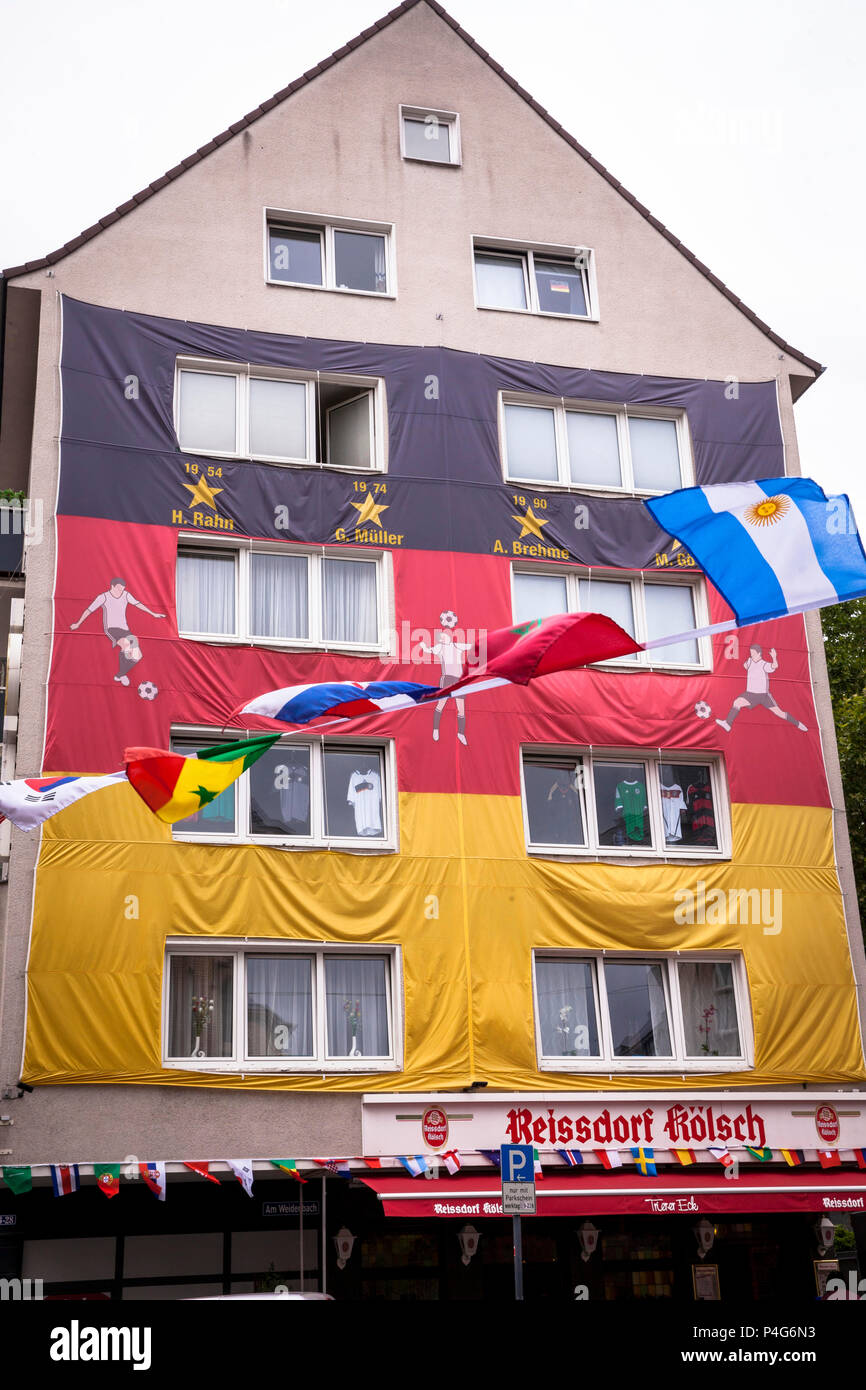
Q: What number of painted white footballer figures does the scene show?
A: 3